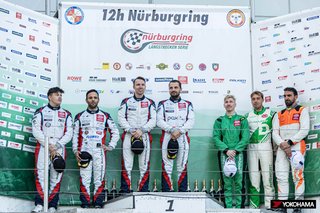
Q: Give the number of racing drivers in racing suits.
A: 7